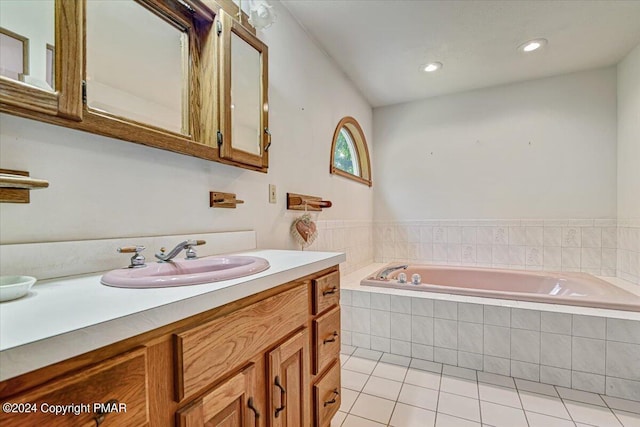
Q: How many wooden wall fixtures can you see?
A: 3